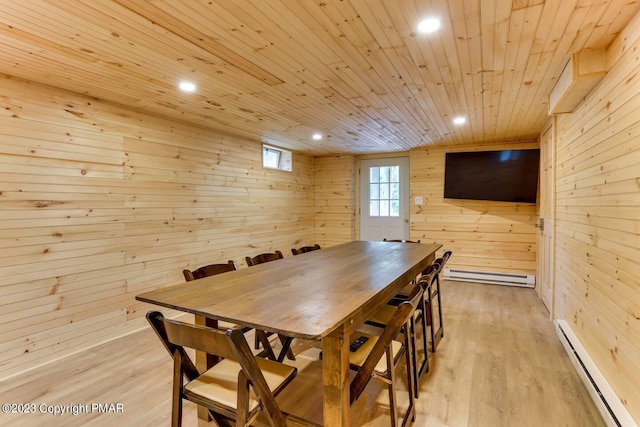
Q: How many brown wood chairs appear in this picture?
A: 8